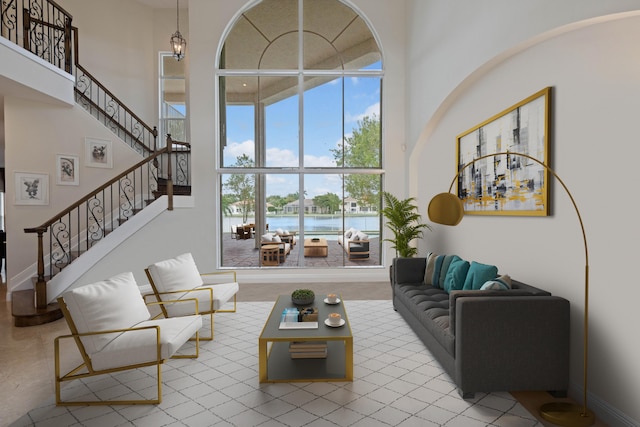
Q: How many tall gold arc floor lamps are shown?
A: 1